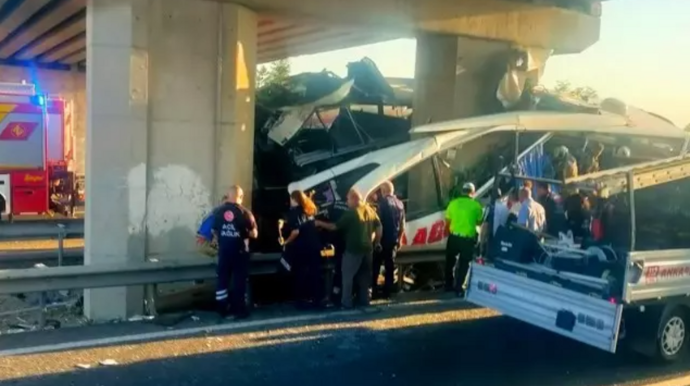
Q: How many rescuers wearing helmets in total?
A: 2